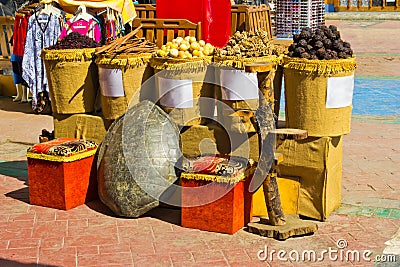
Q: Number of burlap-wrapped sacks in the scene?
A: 5